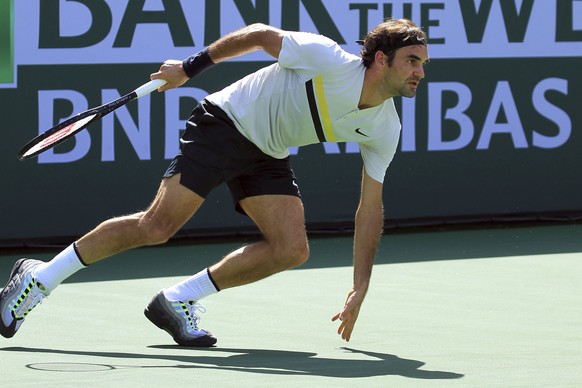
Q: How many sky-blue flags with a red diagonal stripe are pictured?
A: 0